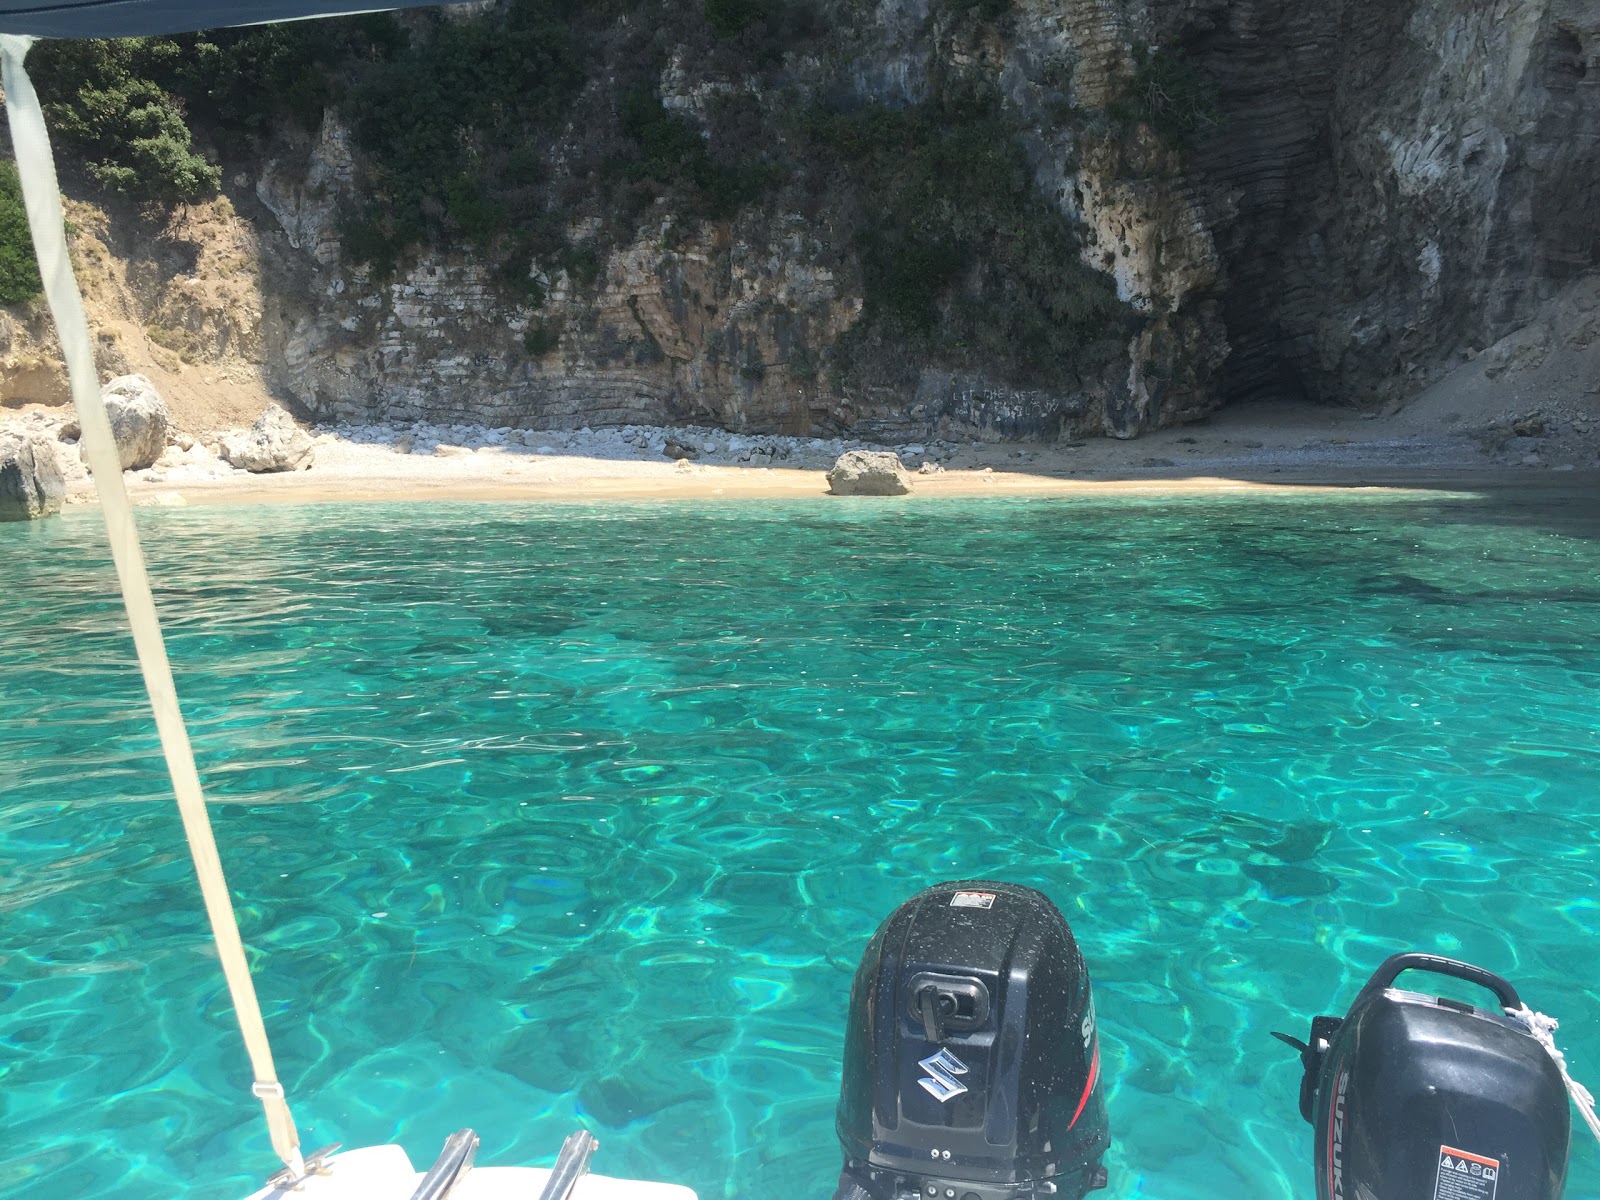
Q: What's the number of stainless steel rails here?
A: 2